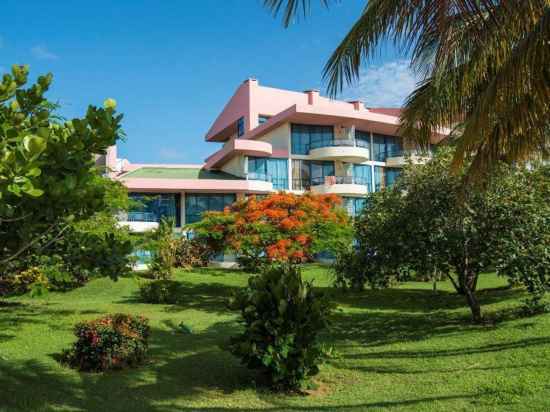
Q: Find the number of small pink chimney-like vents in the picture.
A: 3